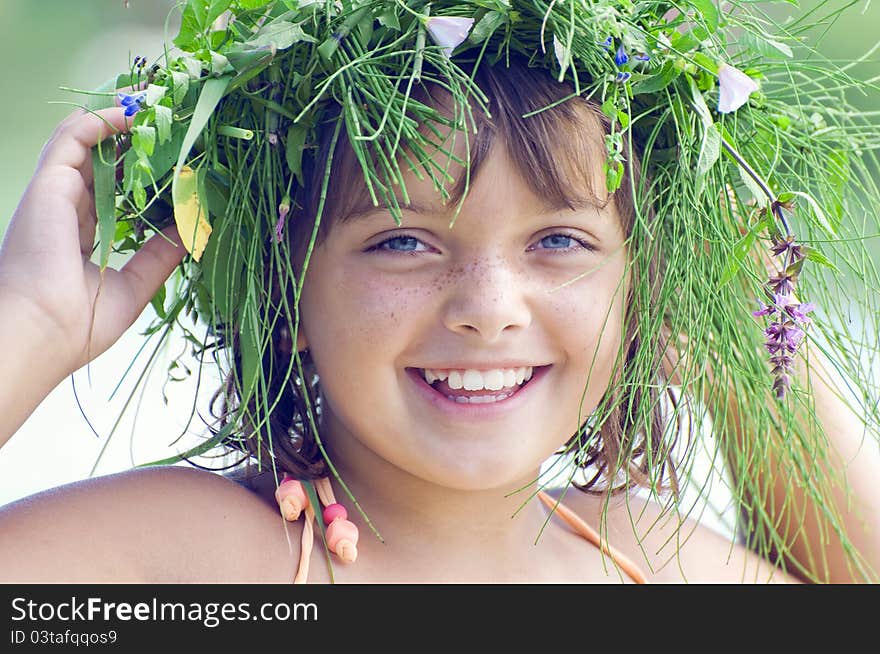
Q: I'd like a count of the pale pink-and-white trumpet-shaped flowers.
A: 2